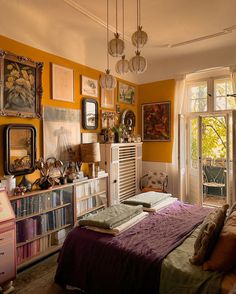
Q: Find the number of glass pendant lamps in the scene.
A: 5